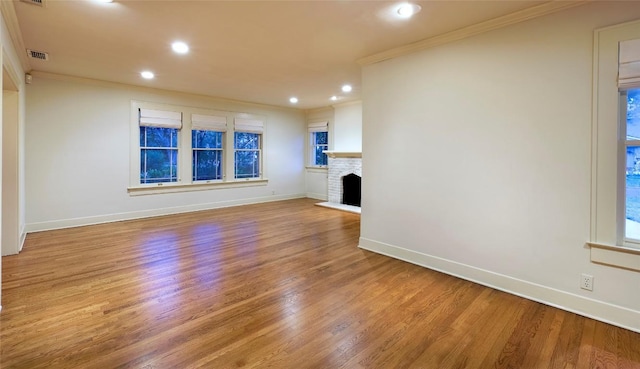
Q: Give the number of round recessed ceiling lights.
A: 7